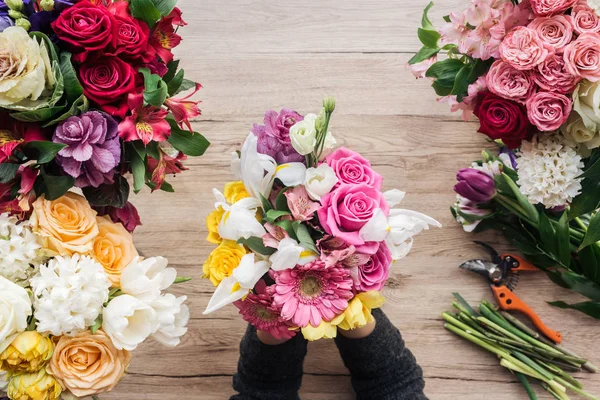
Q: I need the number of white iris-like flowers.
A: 5